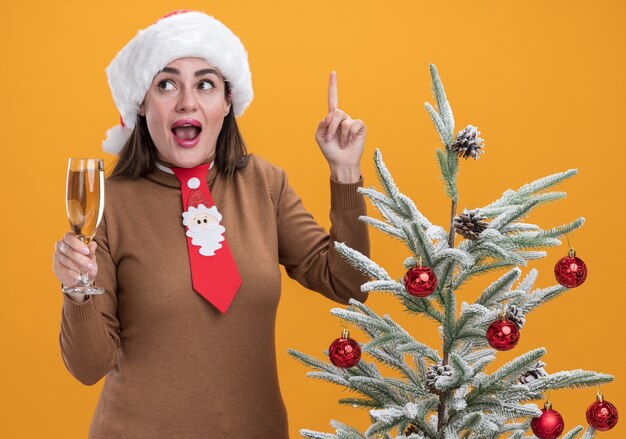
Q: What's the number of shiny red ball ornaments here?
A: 6